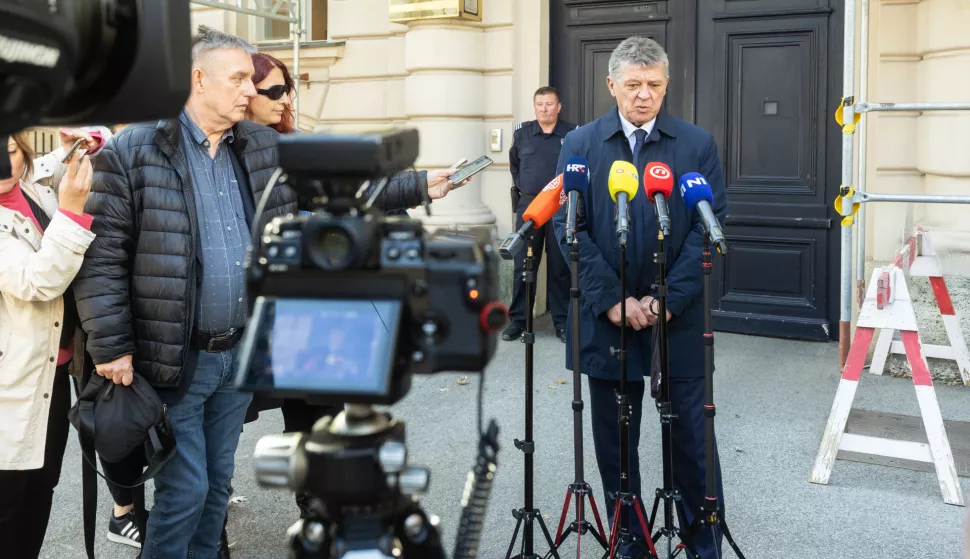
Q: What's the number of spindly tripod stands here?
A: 5